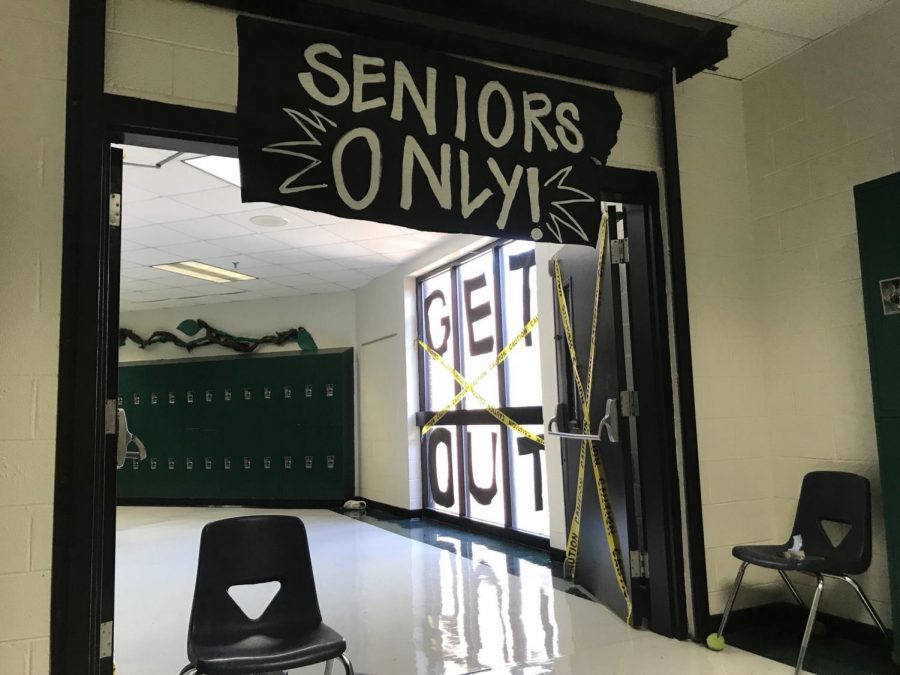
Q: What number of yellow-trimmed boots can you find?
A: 0